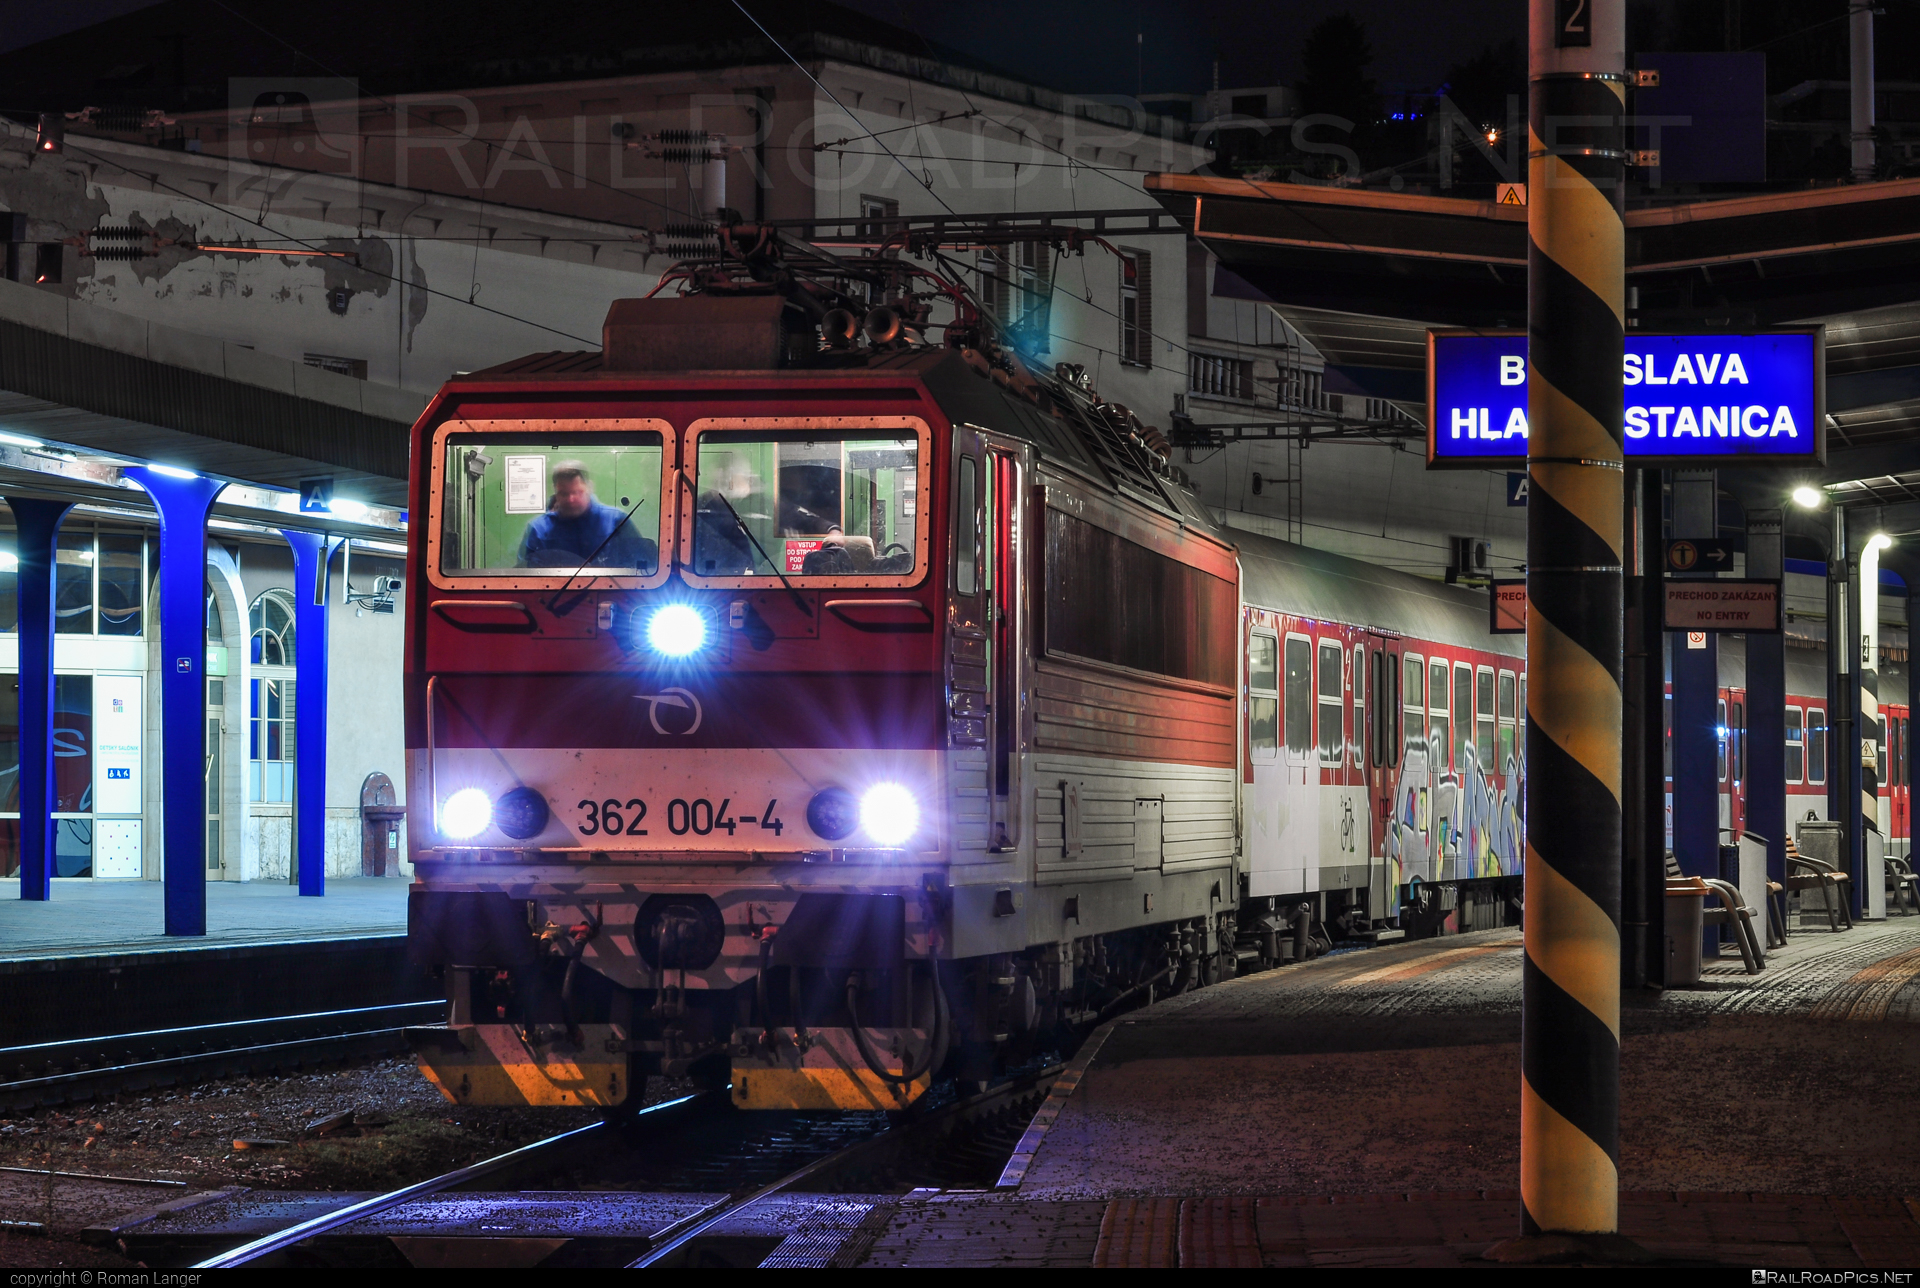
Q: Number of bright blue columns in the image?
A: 3